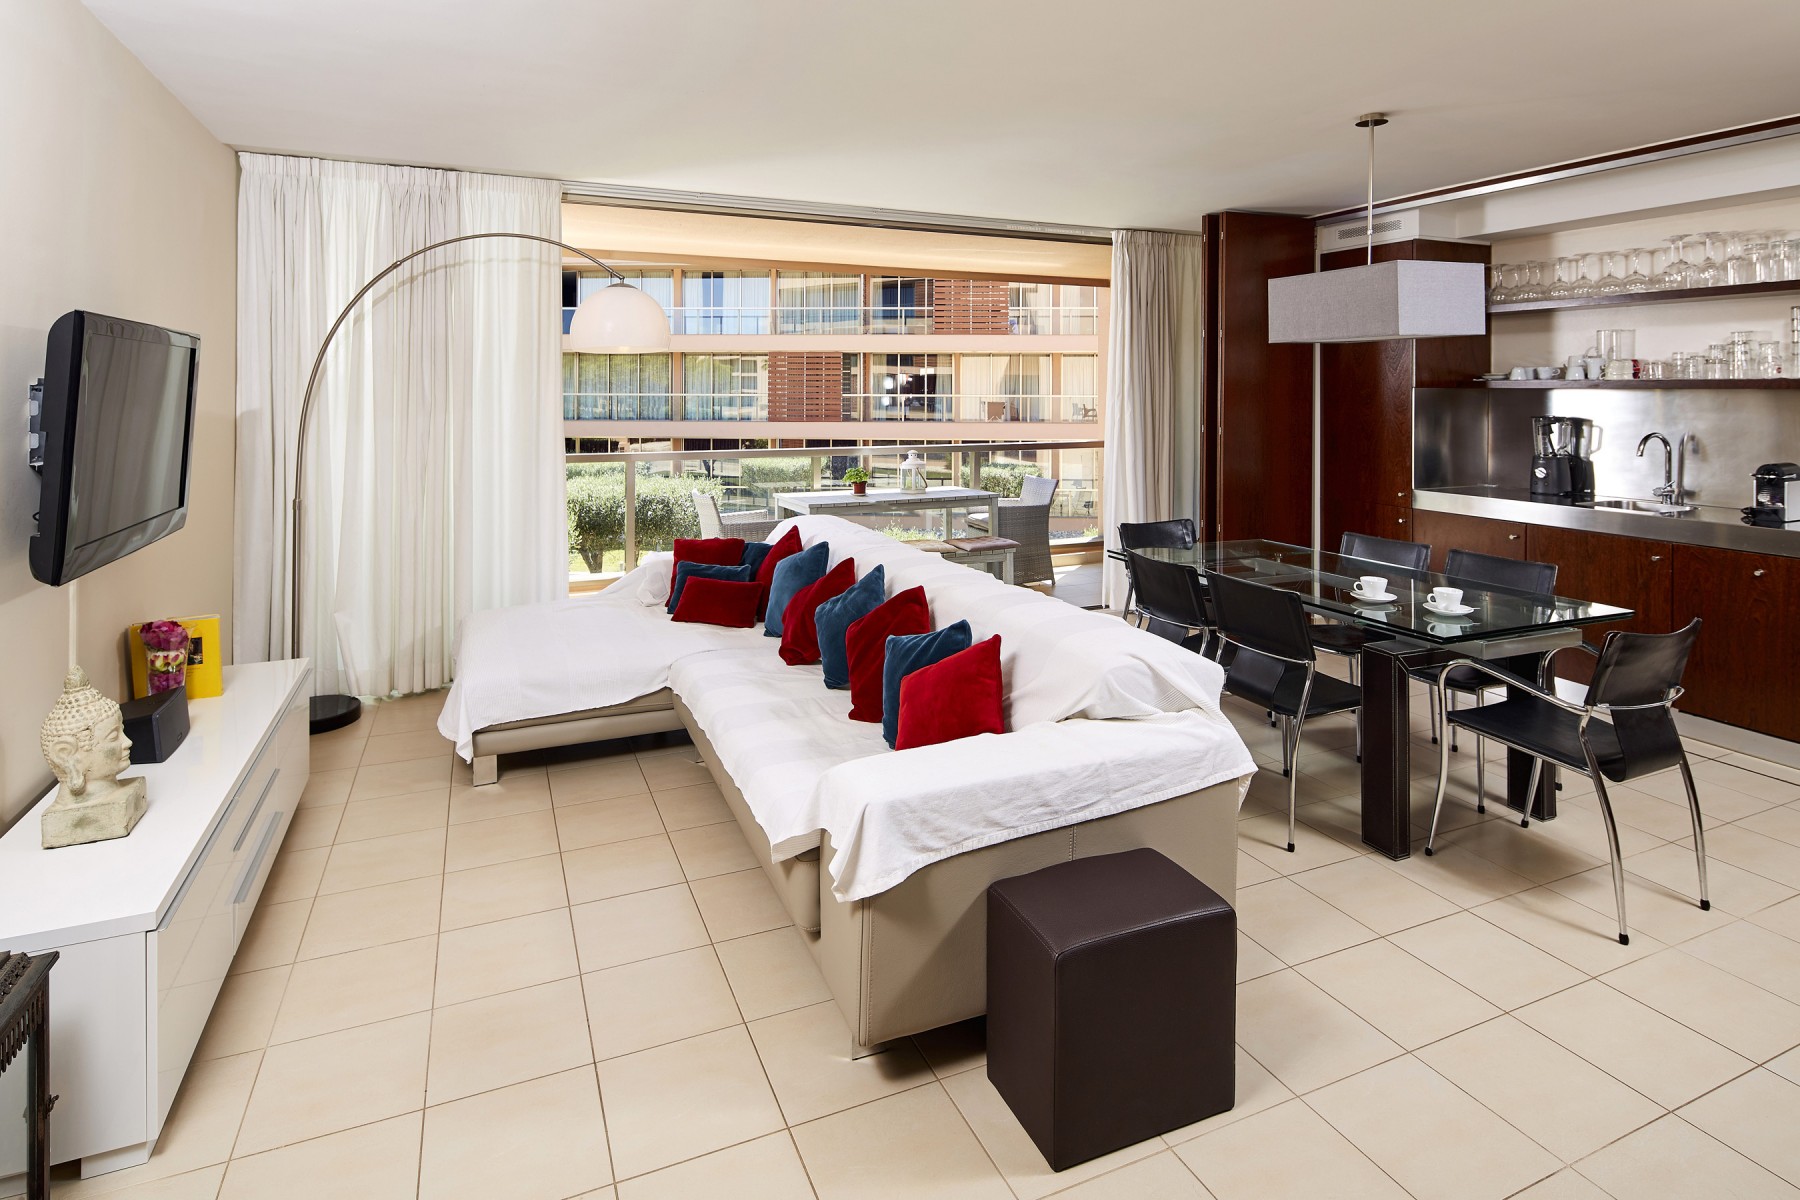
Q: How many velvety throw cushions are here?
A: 11